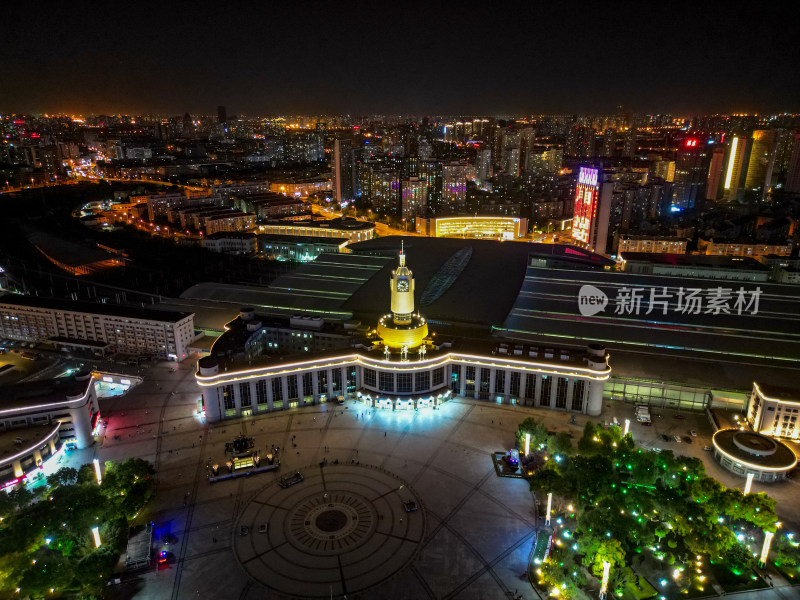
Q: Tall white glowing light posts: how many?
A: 8